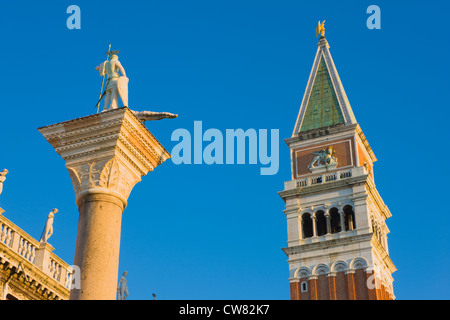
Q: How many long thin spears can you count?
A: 1